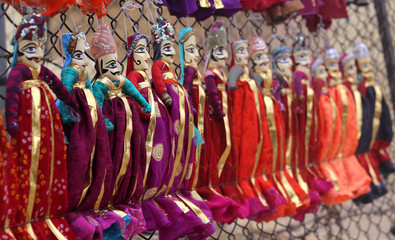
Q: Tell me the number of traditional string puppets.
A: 15